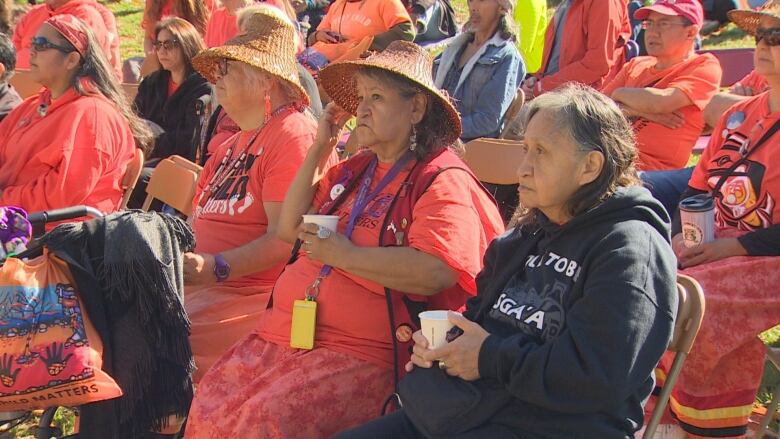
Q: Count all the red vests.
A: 1